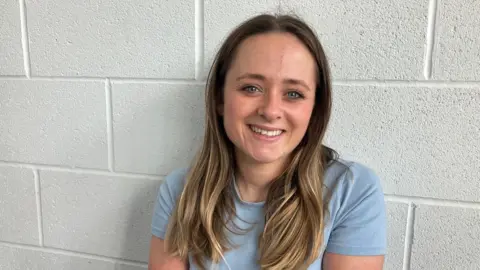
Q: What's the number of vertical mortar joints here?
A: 6